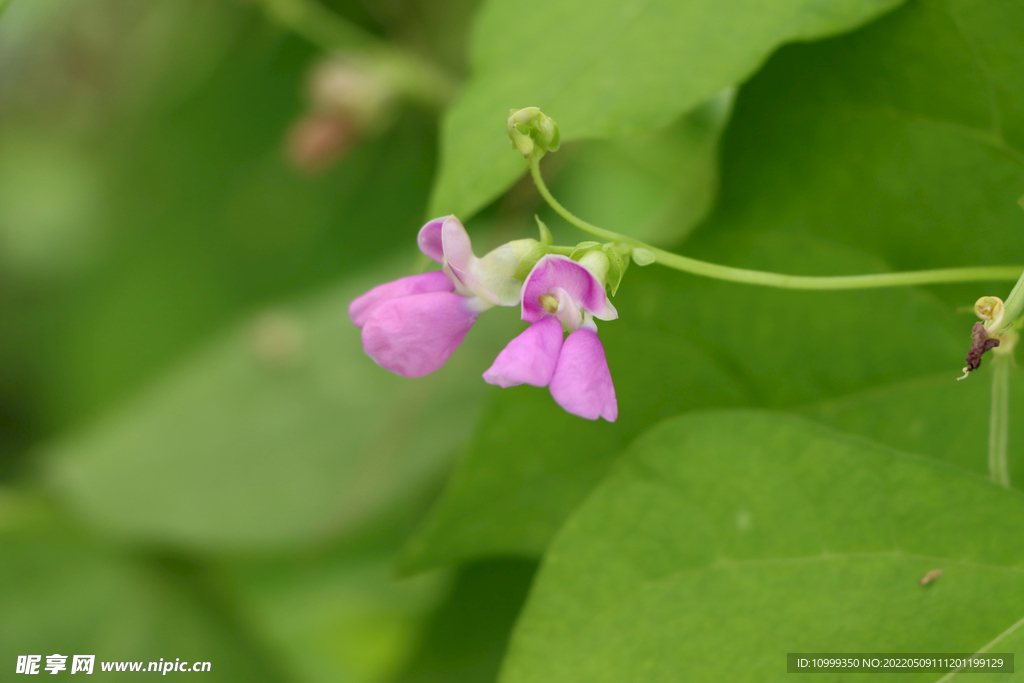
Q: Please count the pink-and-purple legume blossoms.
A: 2